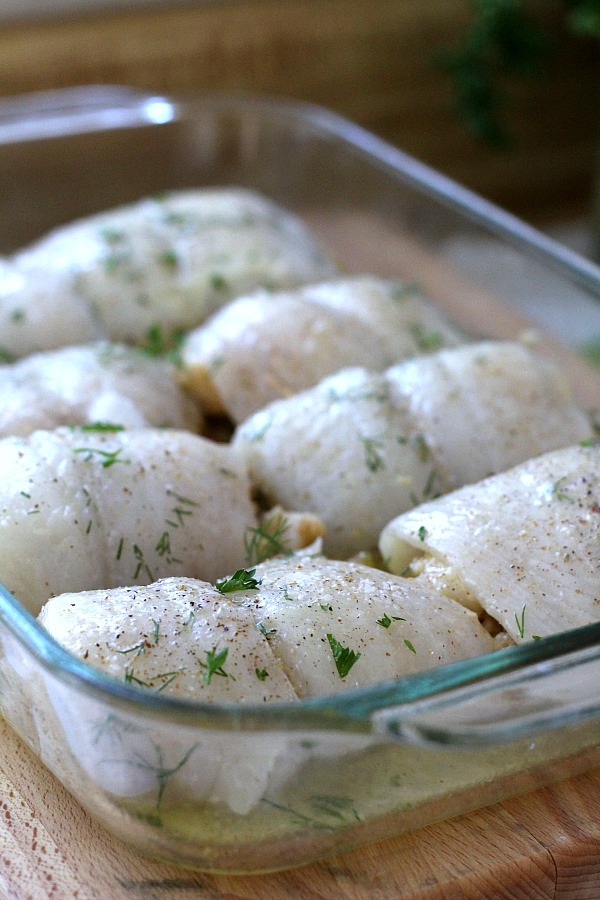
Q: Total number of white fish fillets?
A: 8